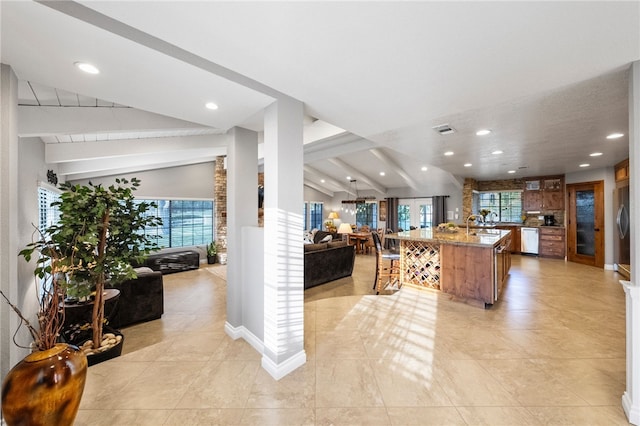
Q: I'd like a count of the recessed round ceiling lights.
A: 14